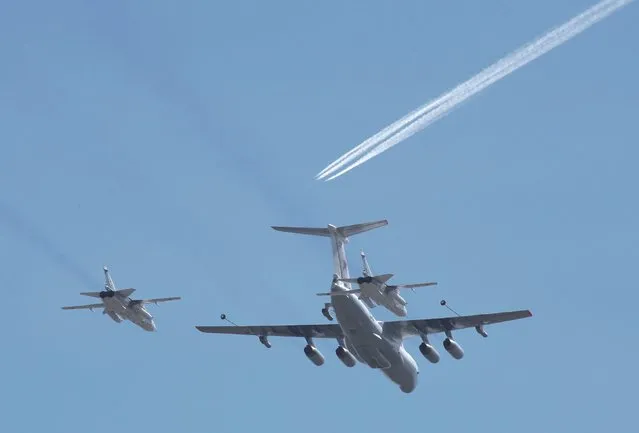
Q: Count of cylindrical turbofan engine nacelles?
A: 4